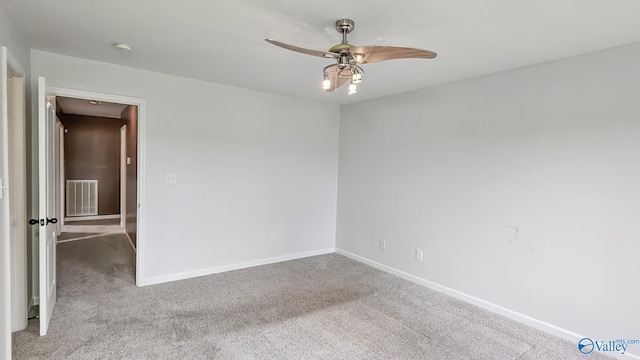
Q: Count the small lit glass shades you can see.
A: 3